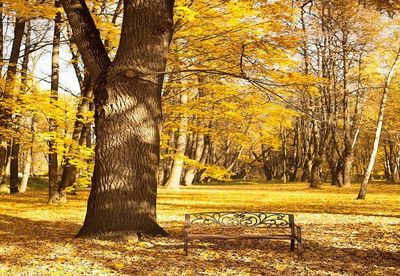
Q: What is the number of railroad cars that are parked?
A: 0